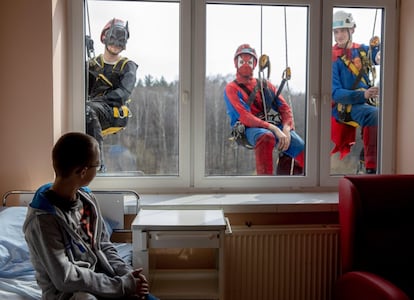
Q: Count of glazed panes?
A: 3